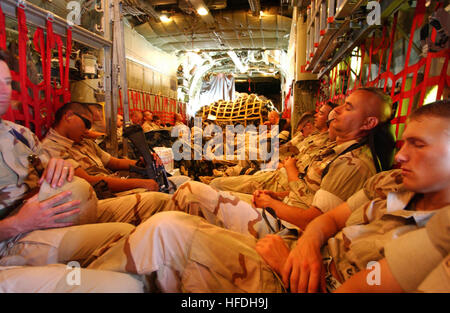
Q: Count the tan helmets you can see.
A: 1